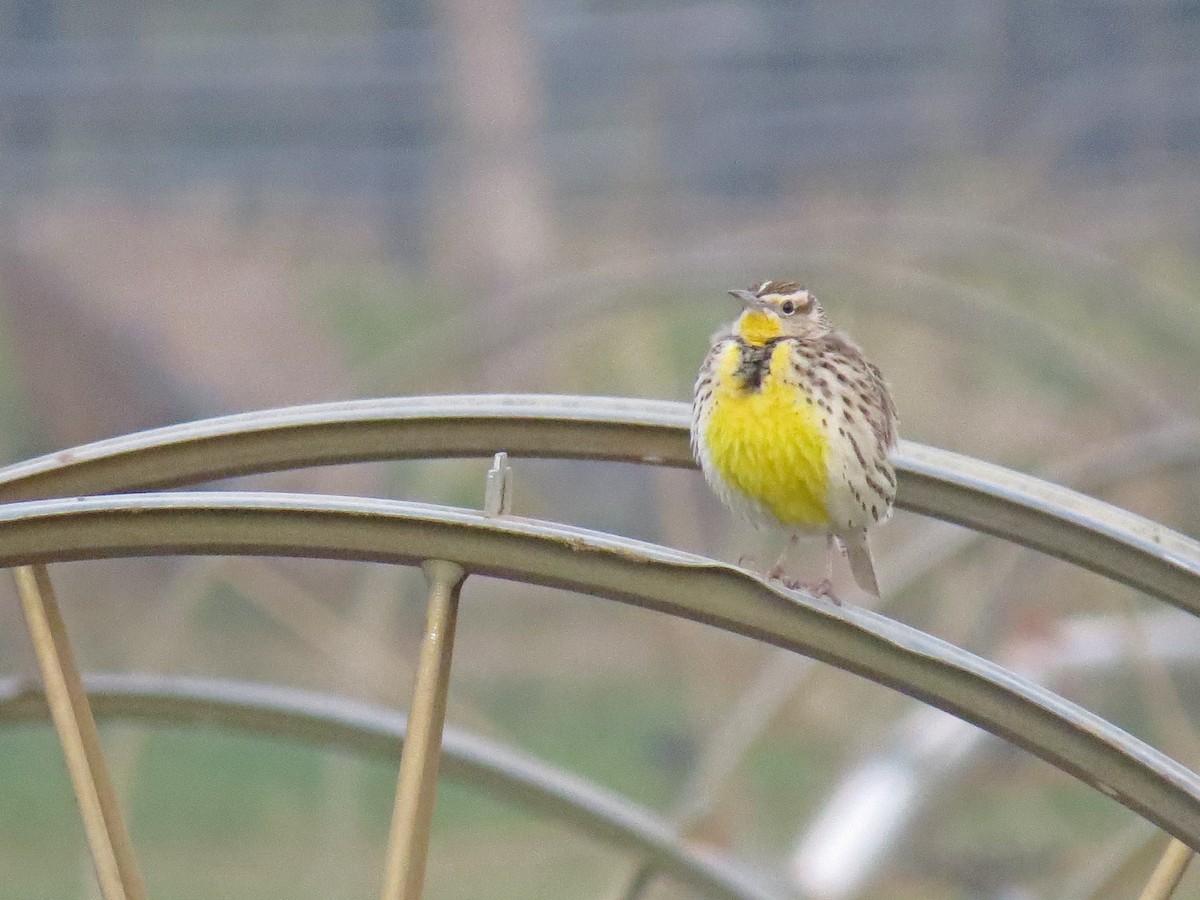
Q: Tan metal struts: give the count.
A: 3